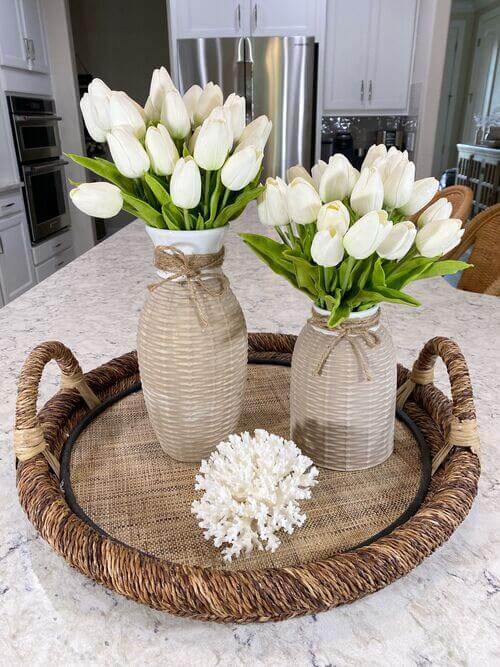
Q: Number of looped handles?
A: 2